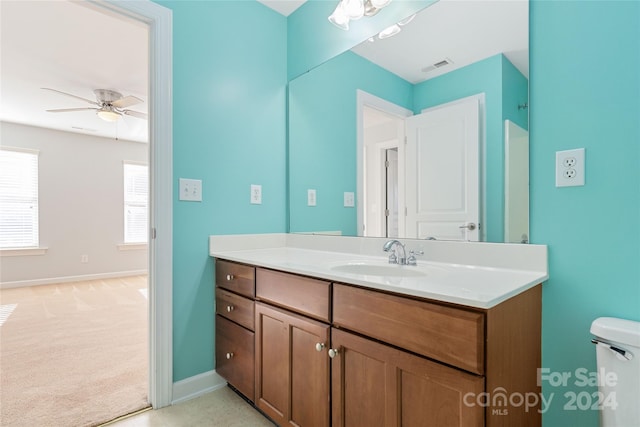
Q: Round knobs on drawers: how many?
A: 3